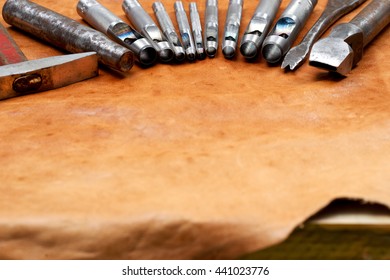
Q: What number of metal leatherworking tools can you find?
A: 13